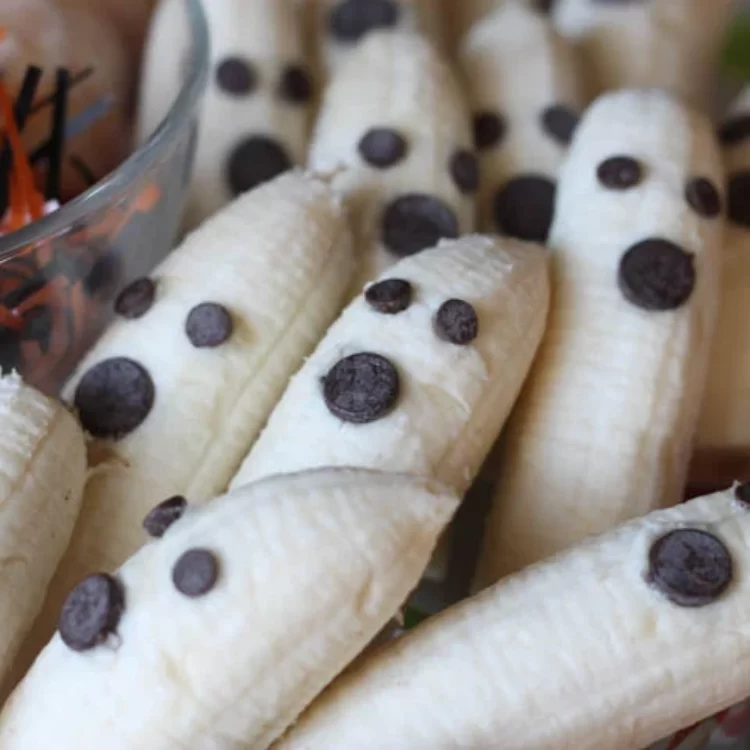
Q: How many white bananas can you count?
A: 12